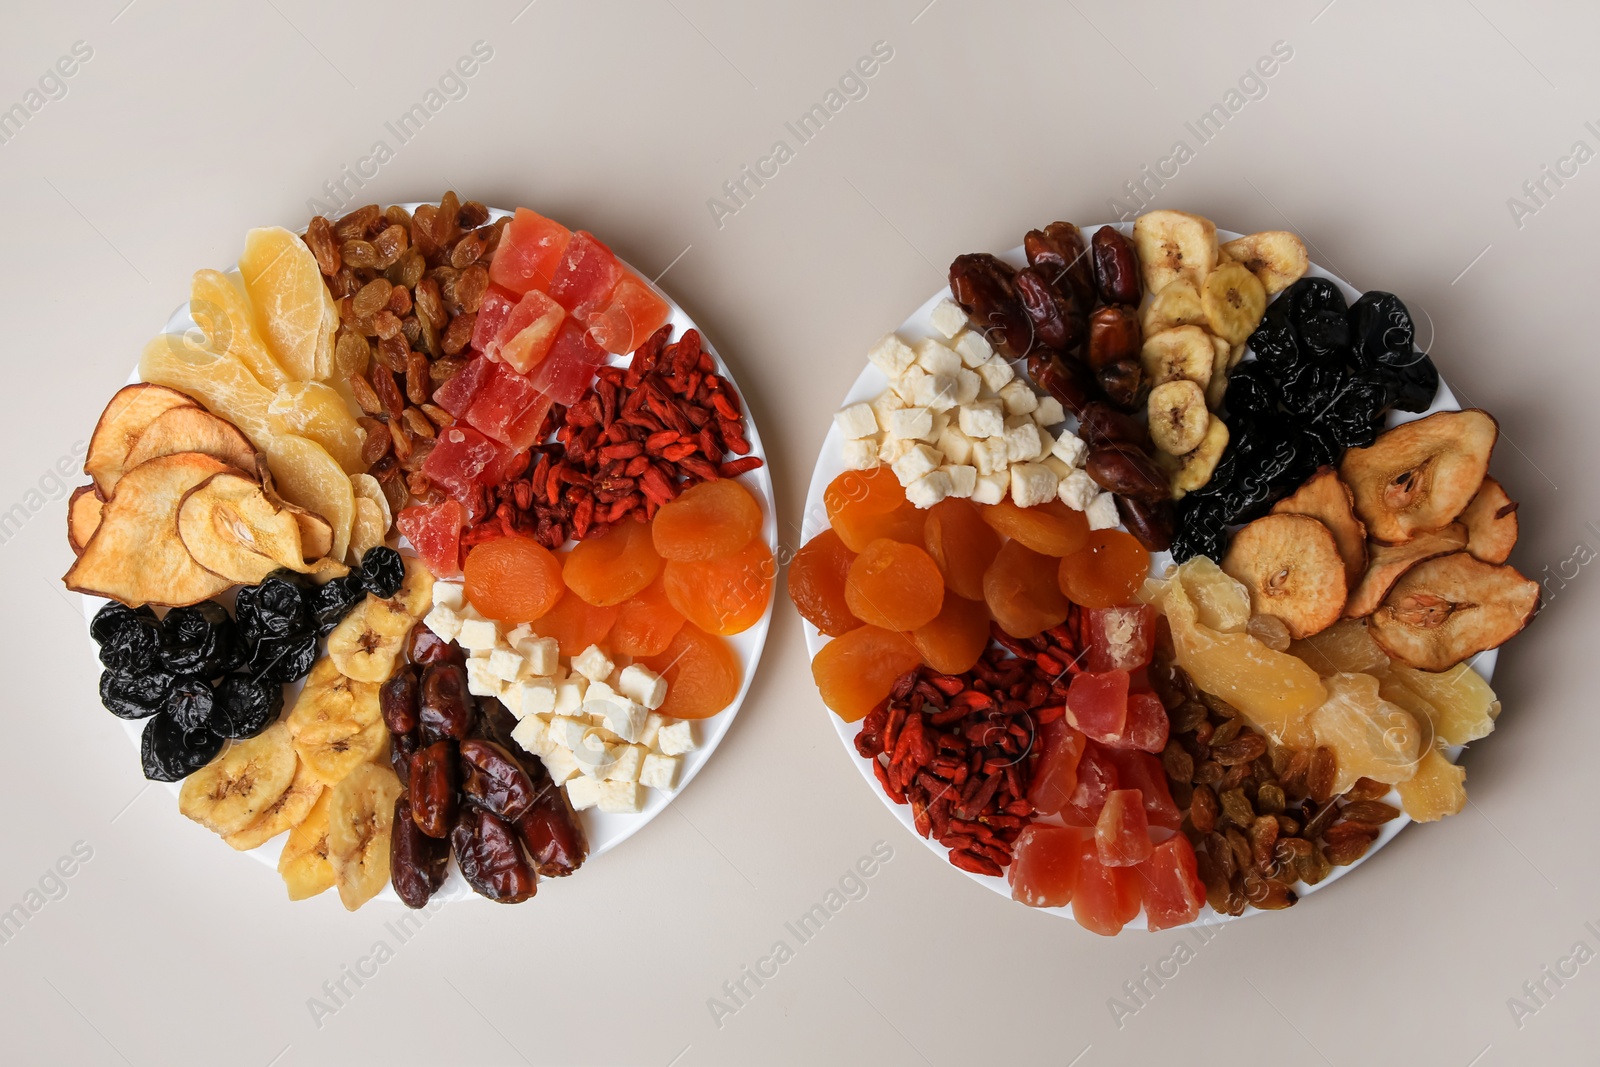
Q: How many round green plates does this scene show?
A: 0